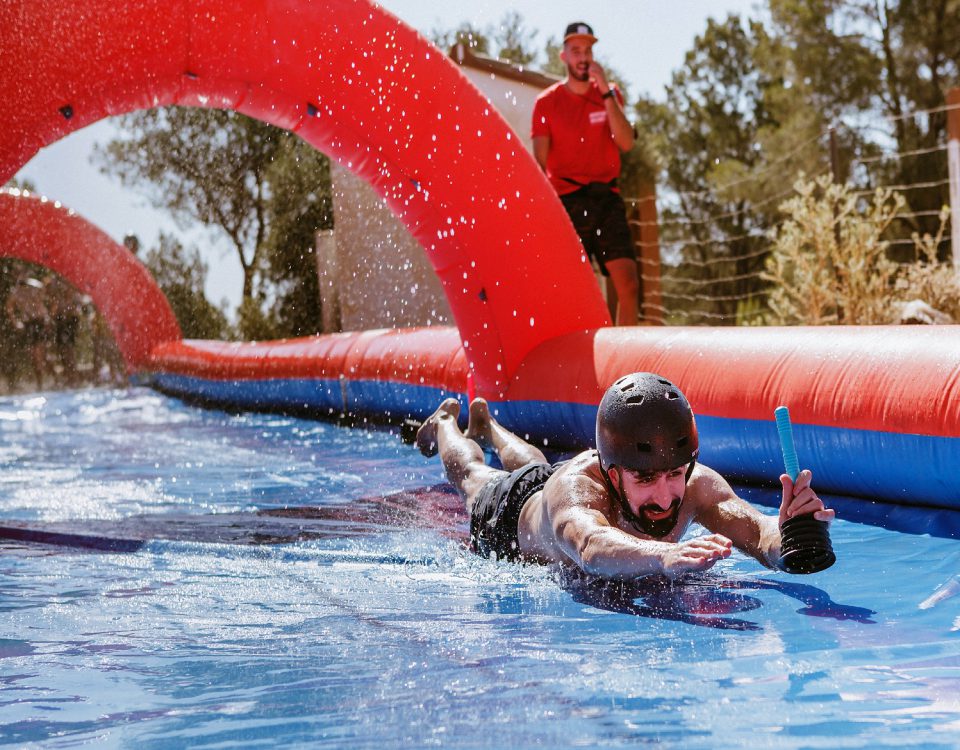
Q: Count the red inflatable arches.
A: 2